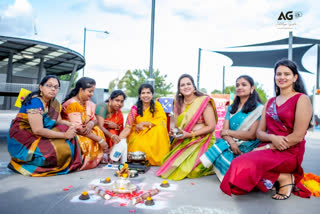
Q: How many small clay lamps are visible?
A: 4